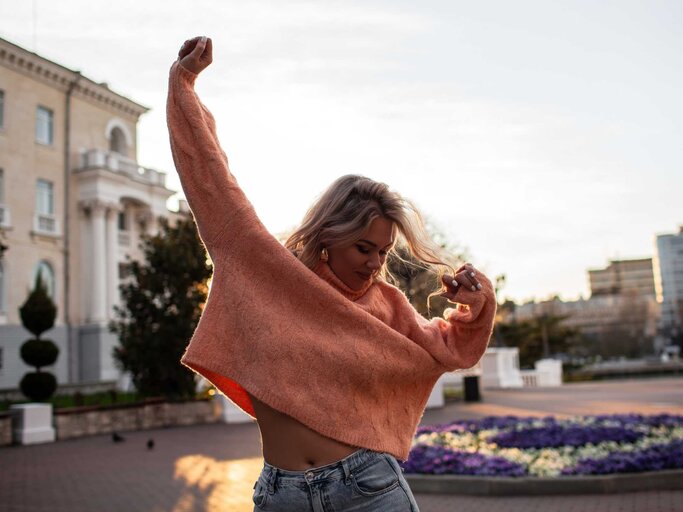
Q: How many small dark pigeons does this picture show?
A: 2